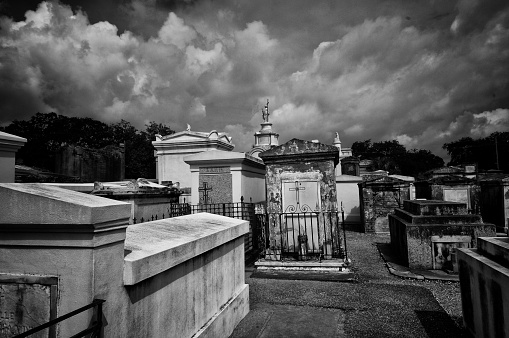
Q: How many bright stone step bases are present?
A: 1